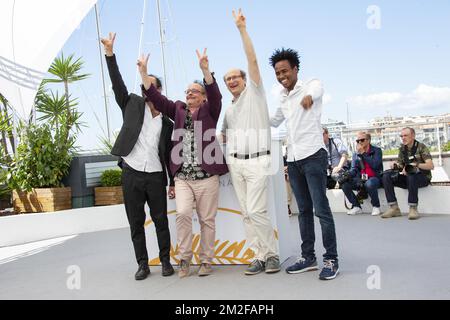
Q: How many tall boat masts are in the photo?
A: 3